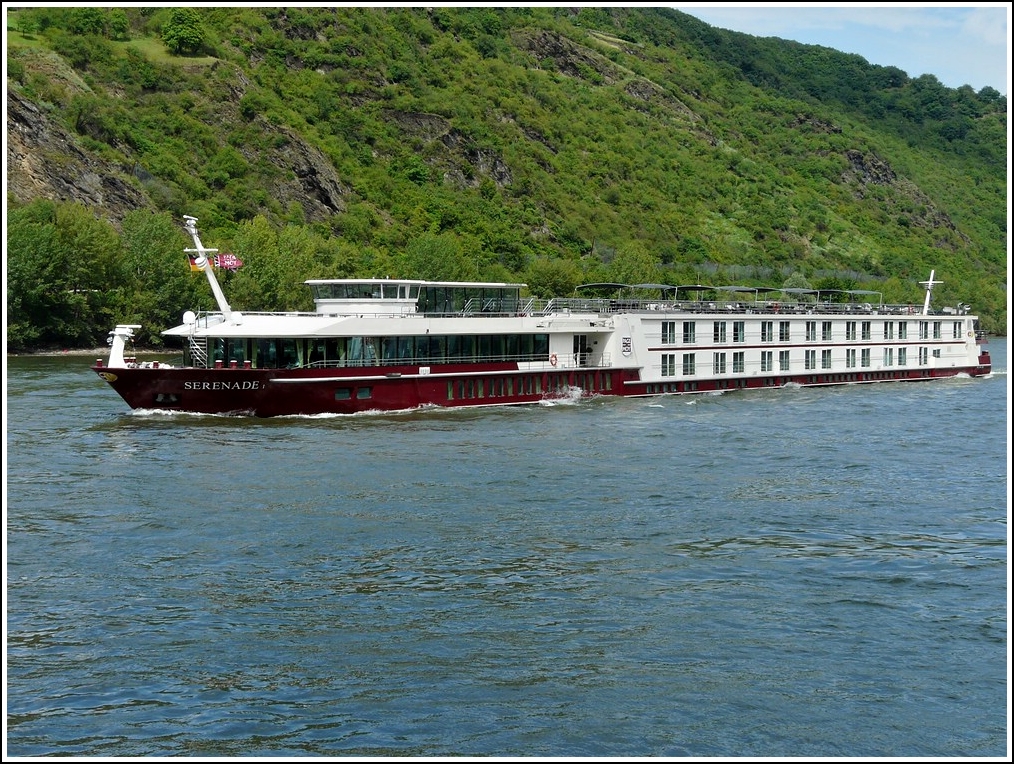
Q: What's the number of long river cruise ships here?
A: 1